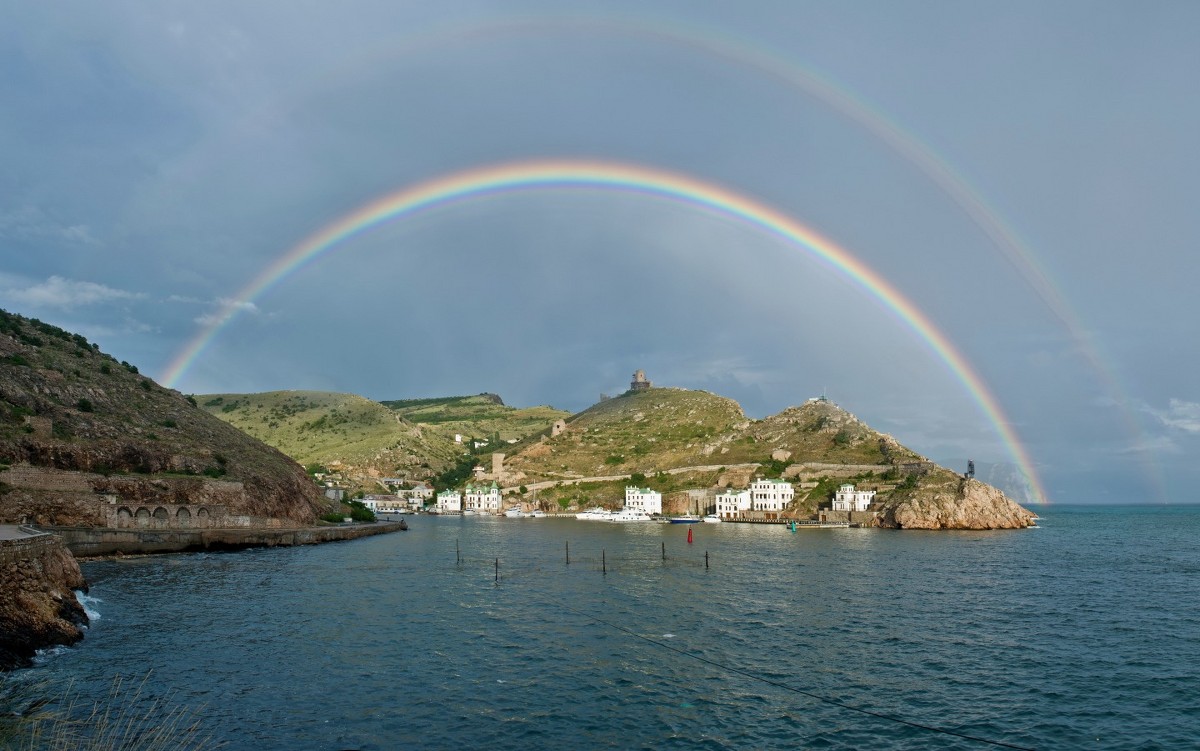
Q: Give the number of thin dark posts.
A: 6